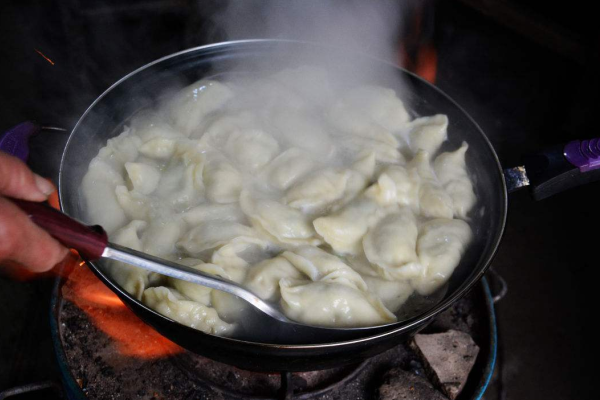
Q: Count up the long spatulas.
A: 1